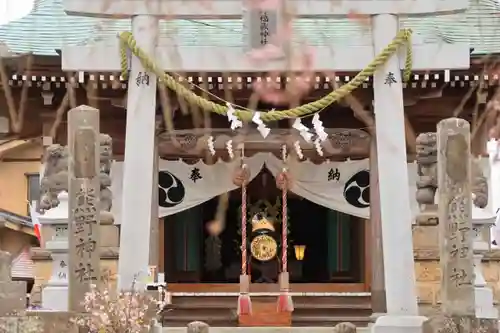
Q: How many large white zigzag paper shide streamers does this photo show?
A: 4